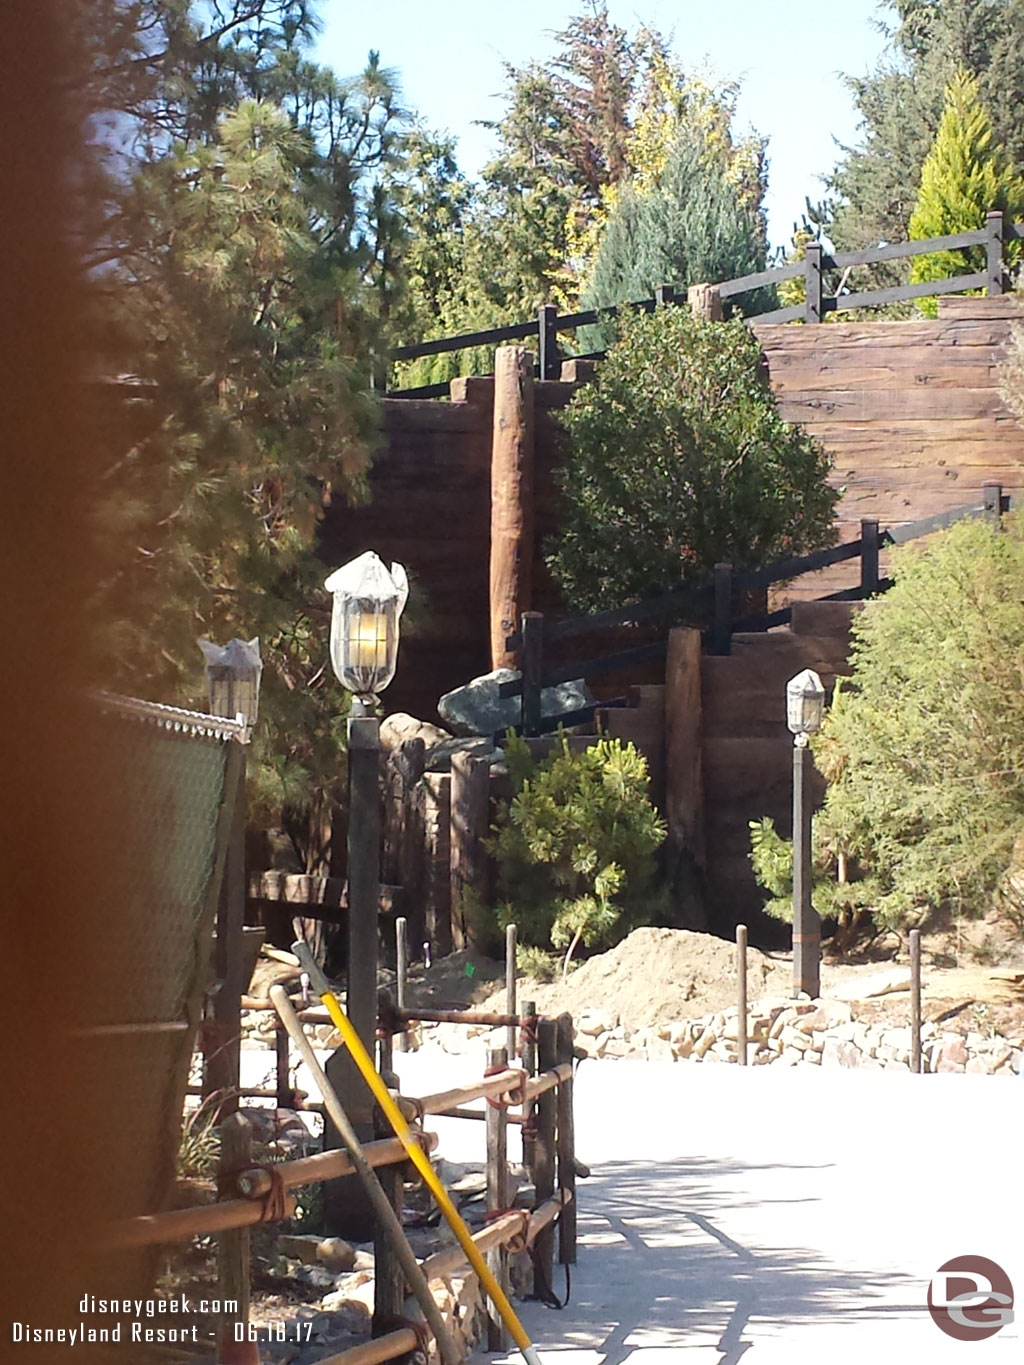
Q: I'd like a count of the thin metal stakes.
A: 4